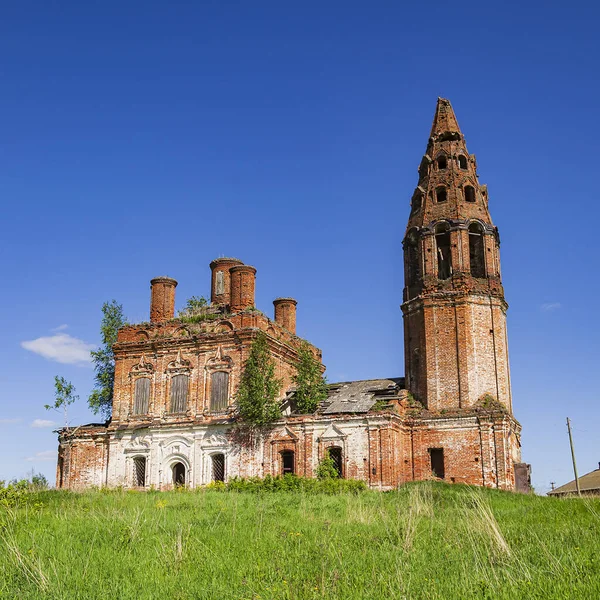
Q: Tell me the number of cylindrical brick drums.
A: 4